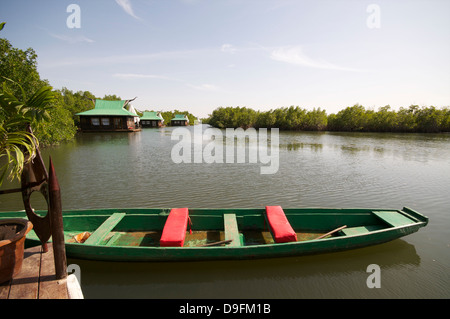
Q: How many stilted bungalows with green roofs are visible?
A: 3